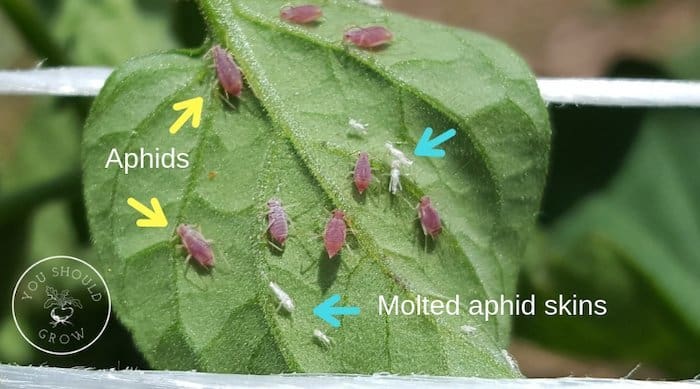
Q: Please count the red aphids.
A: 8